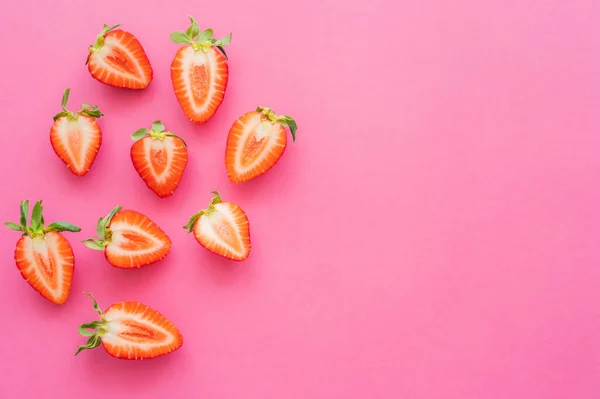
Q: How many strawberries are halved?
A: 9